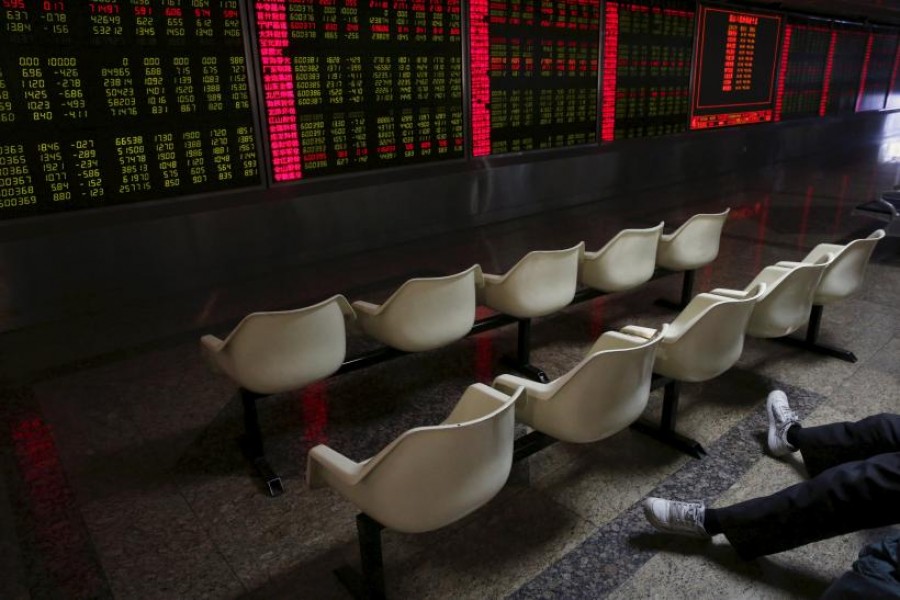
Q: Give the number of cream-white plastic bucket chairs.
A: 10